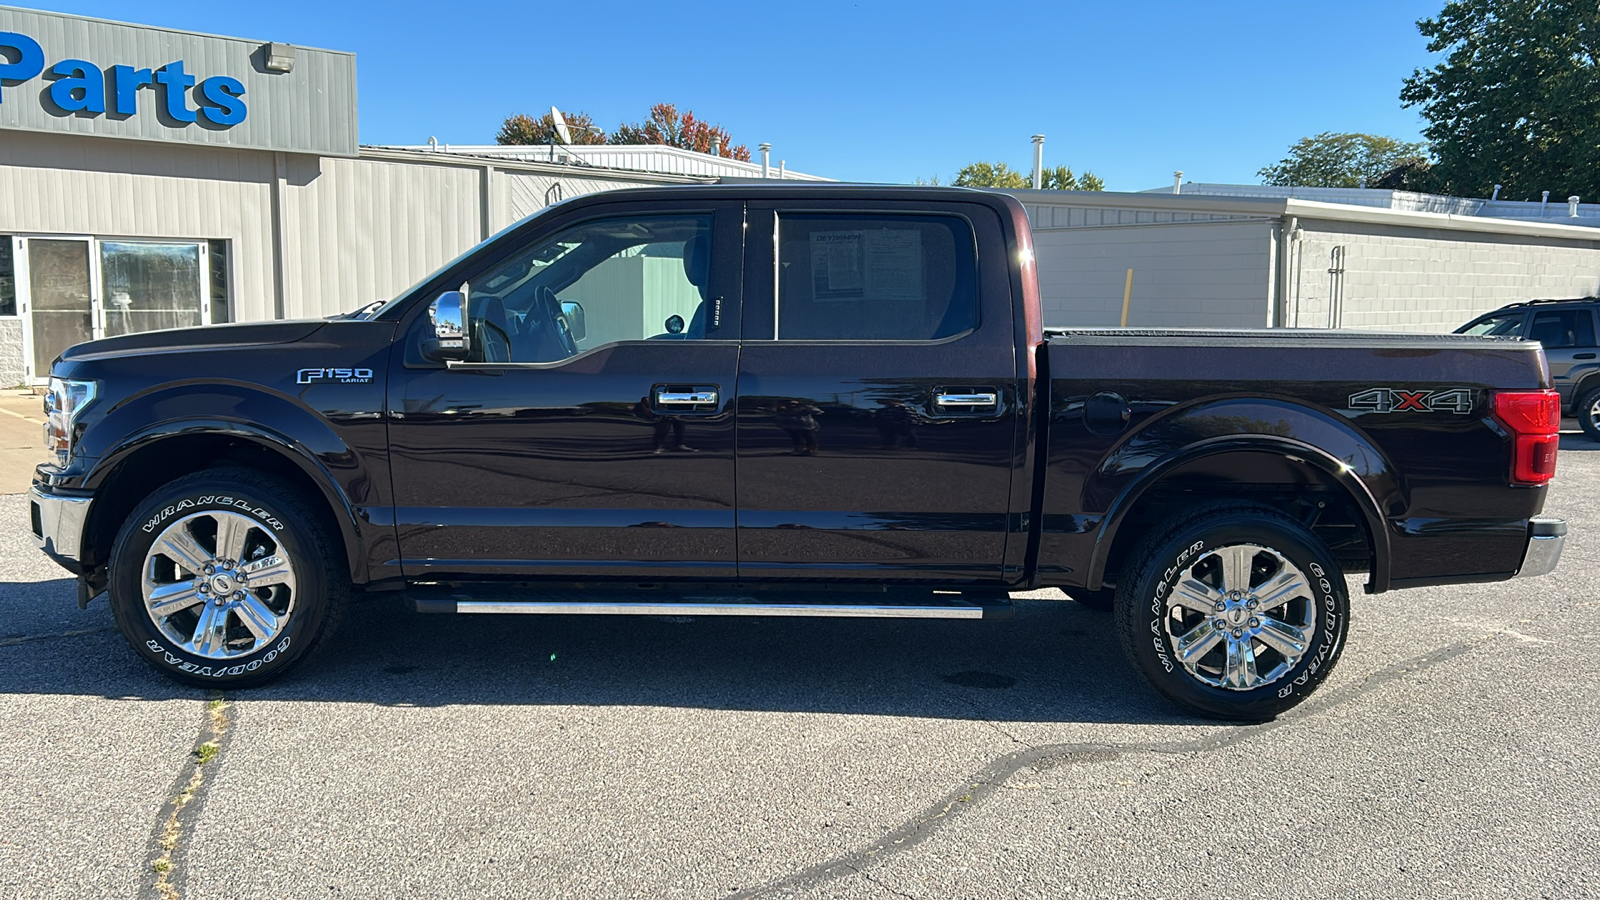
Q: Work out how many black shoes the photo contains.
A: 0